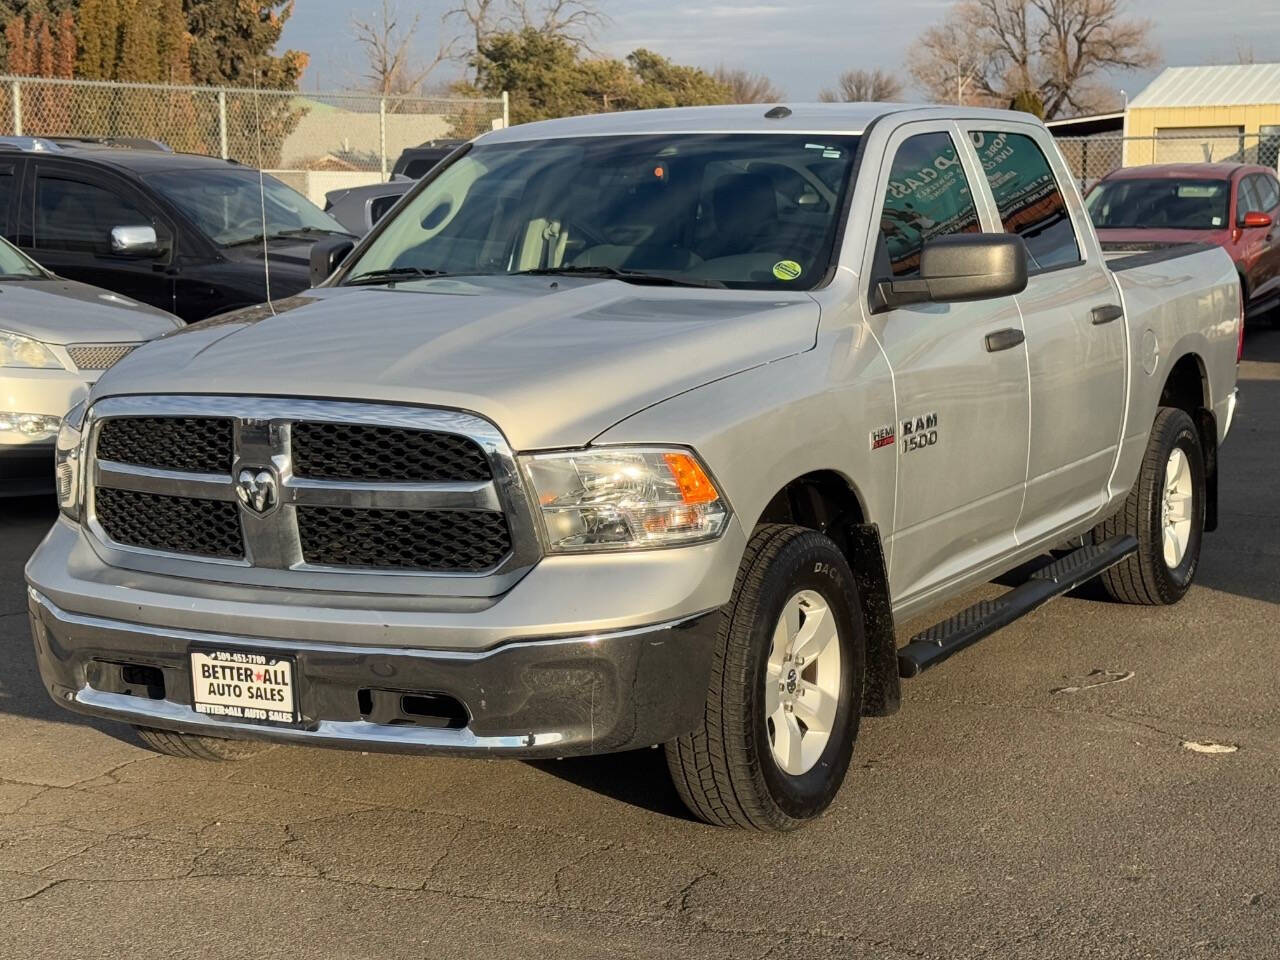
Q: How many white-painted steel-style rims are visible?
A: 2